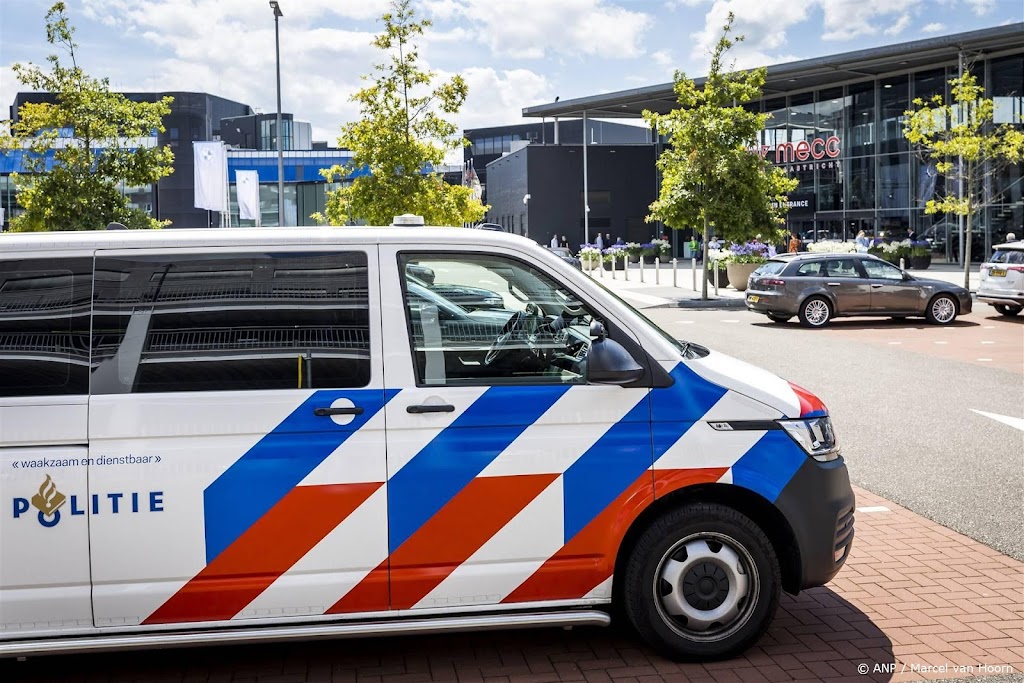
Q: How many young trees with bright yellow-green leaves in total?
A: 4